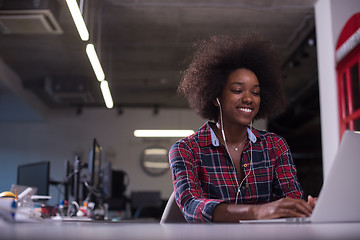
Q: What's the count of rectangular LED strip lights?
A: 4